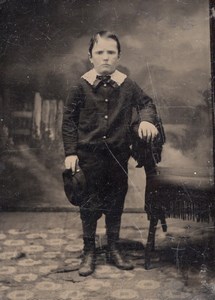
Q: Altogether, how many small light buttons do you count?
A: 4